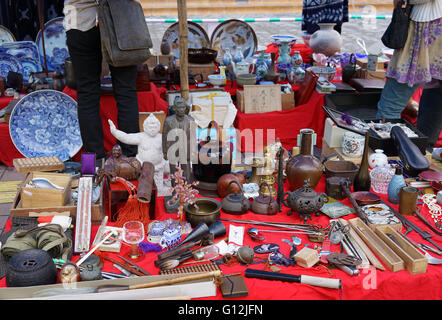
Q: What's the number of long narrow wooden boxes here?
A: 2